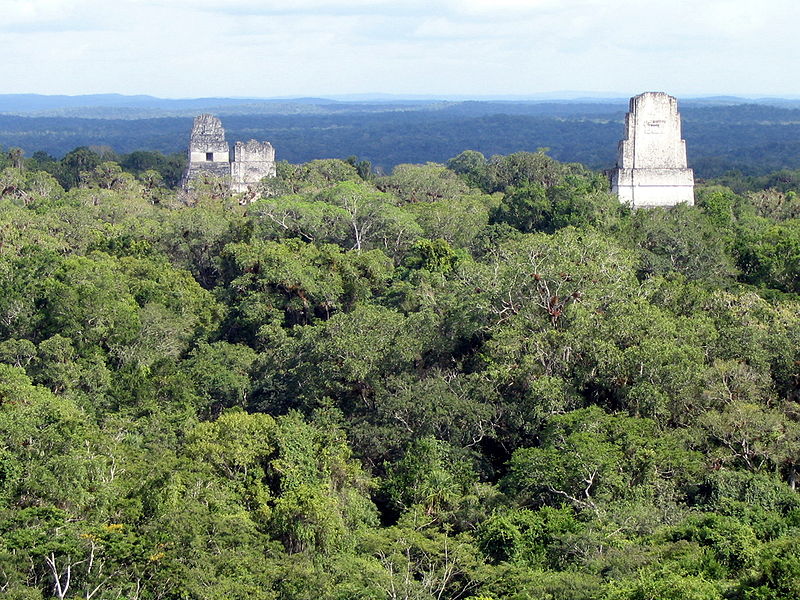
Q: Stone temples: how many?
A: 3